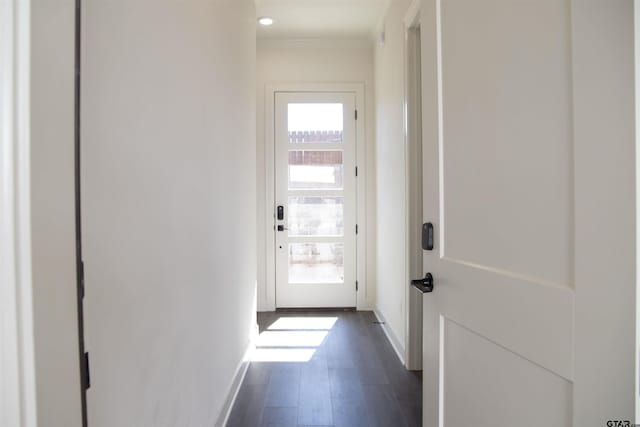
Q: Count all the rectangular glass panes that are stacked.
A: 4